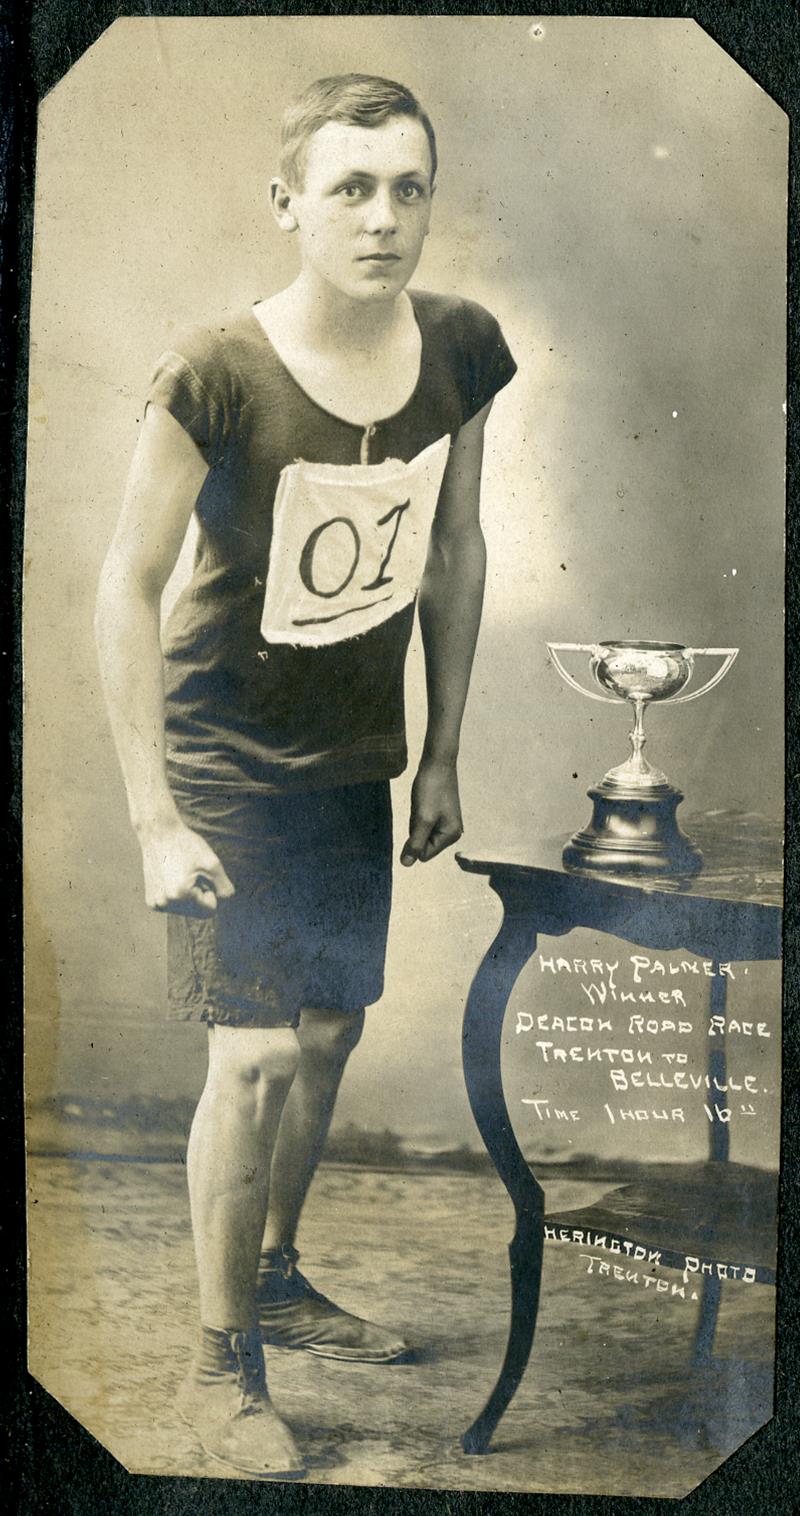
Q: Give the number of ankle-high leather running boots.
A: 2